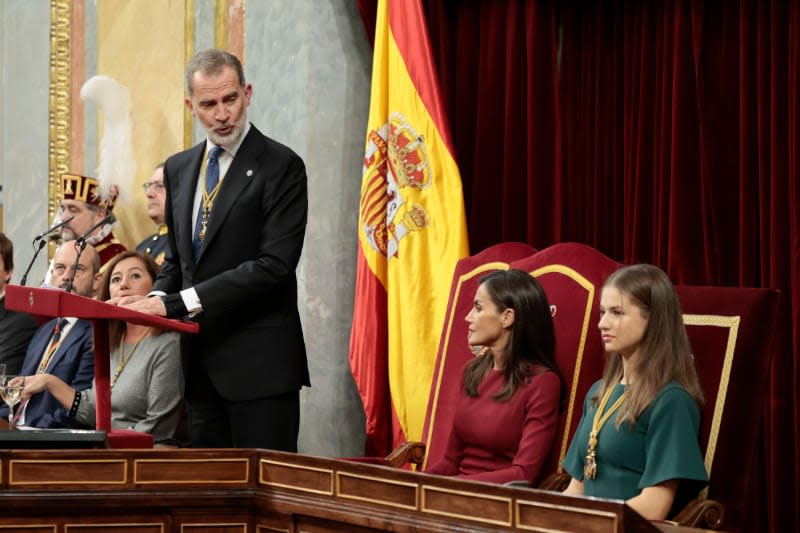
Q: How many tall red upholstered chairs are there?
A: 3